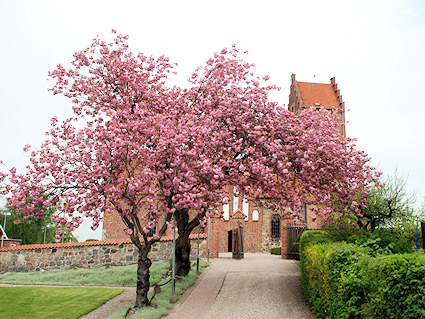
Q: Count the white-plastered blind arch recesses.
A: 4